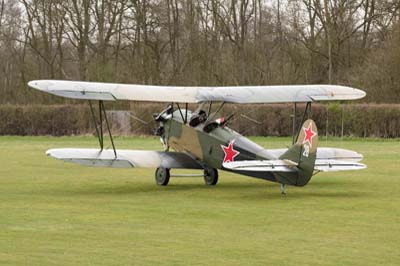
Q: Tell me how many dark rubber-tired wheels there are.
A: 2